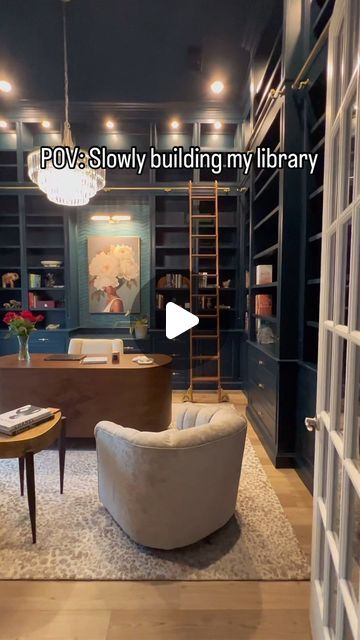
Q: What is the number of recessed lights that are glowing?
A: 7